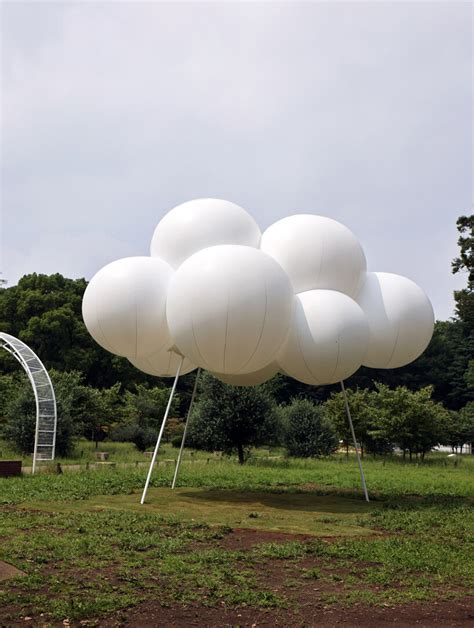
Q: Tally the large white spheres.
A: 8